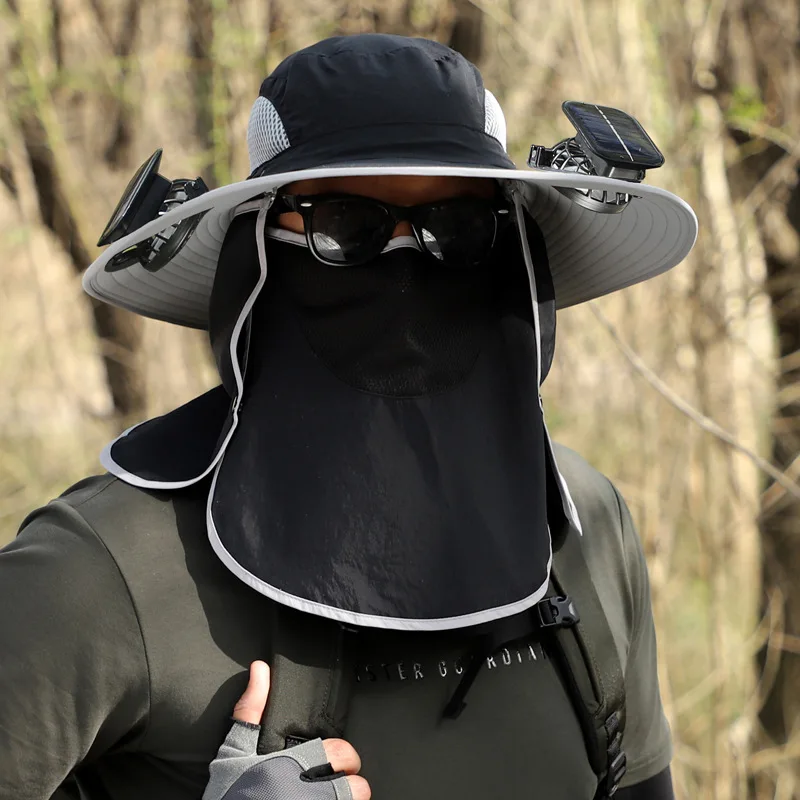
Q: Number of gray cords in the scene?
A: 2